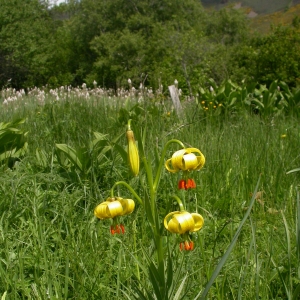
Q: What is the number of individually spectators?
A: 0